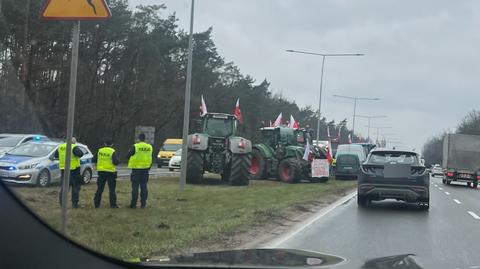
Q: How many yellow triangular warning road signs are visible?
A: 1